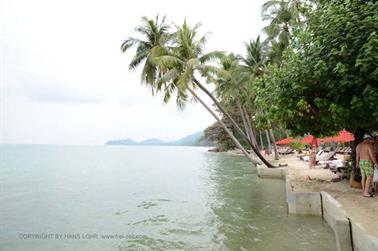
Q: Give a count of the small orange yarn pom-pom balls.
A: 0